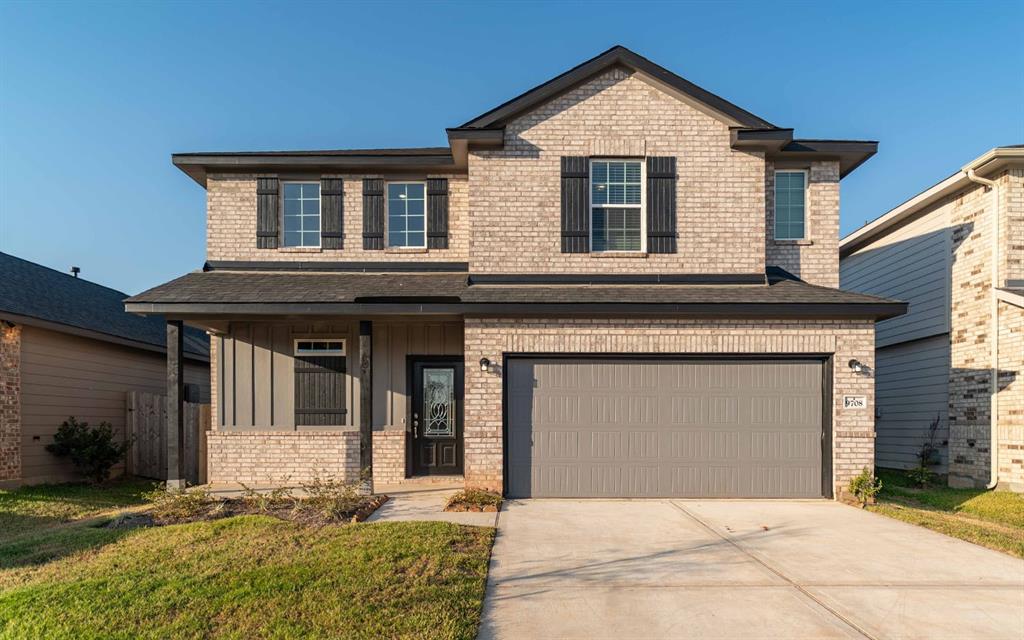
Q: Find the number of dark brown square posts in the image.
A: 2